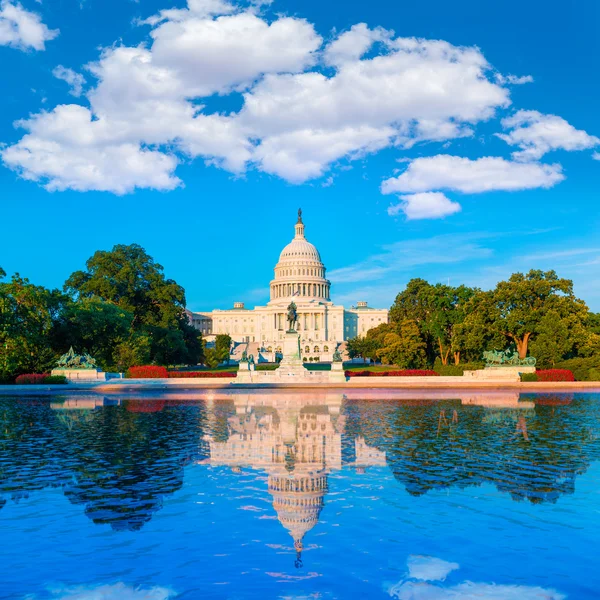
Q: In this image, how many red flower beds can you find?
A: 4